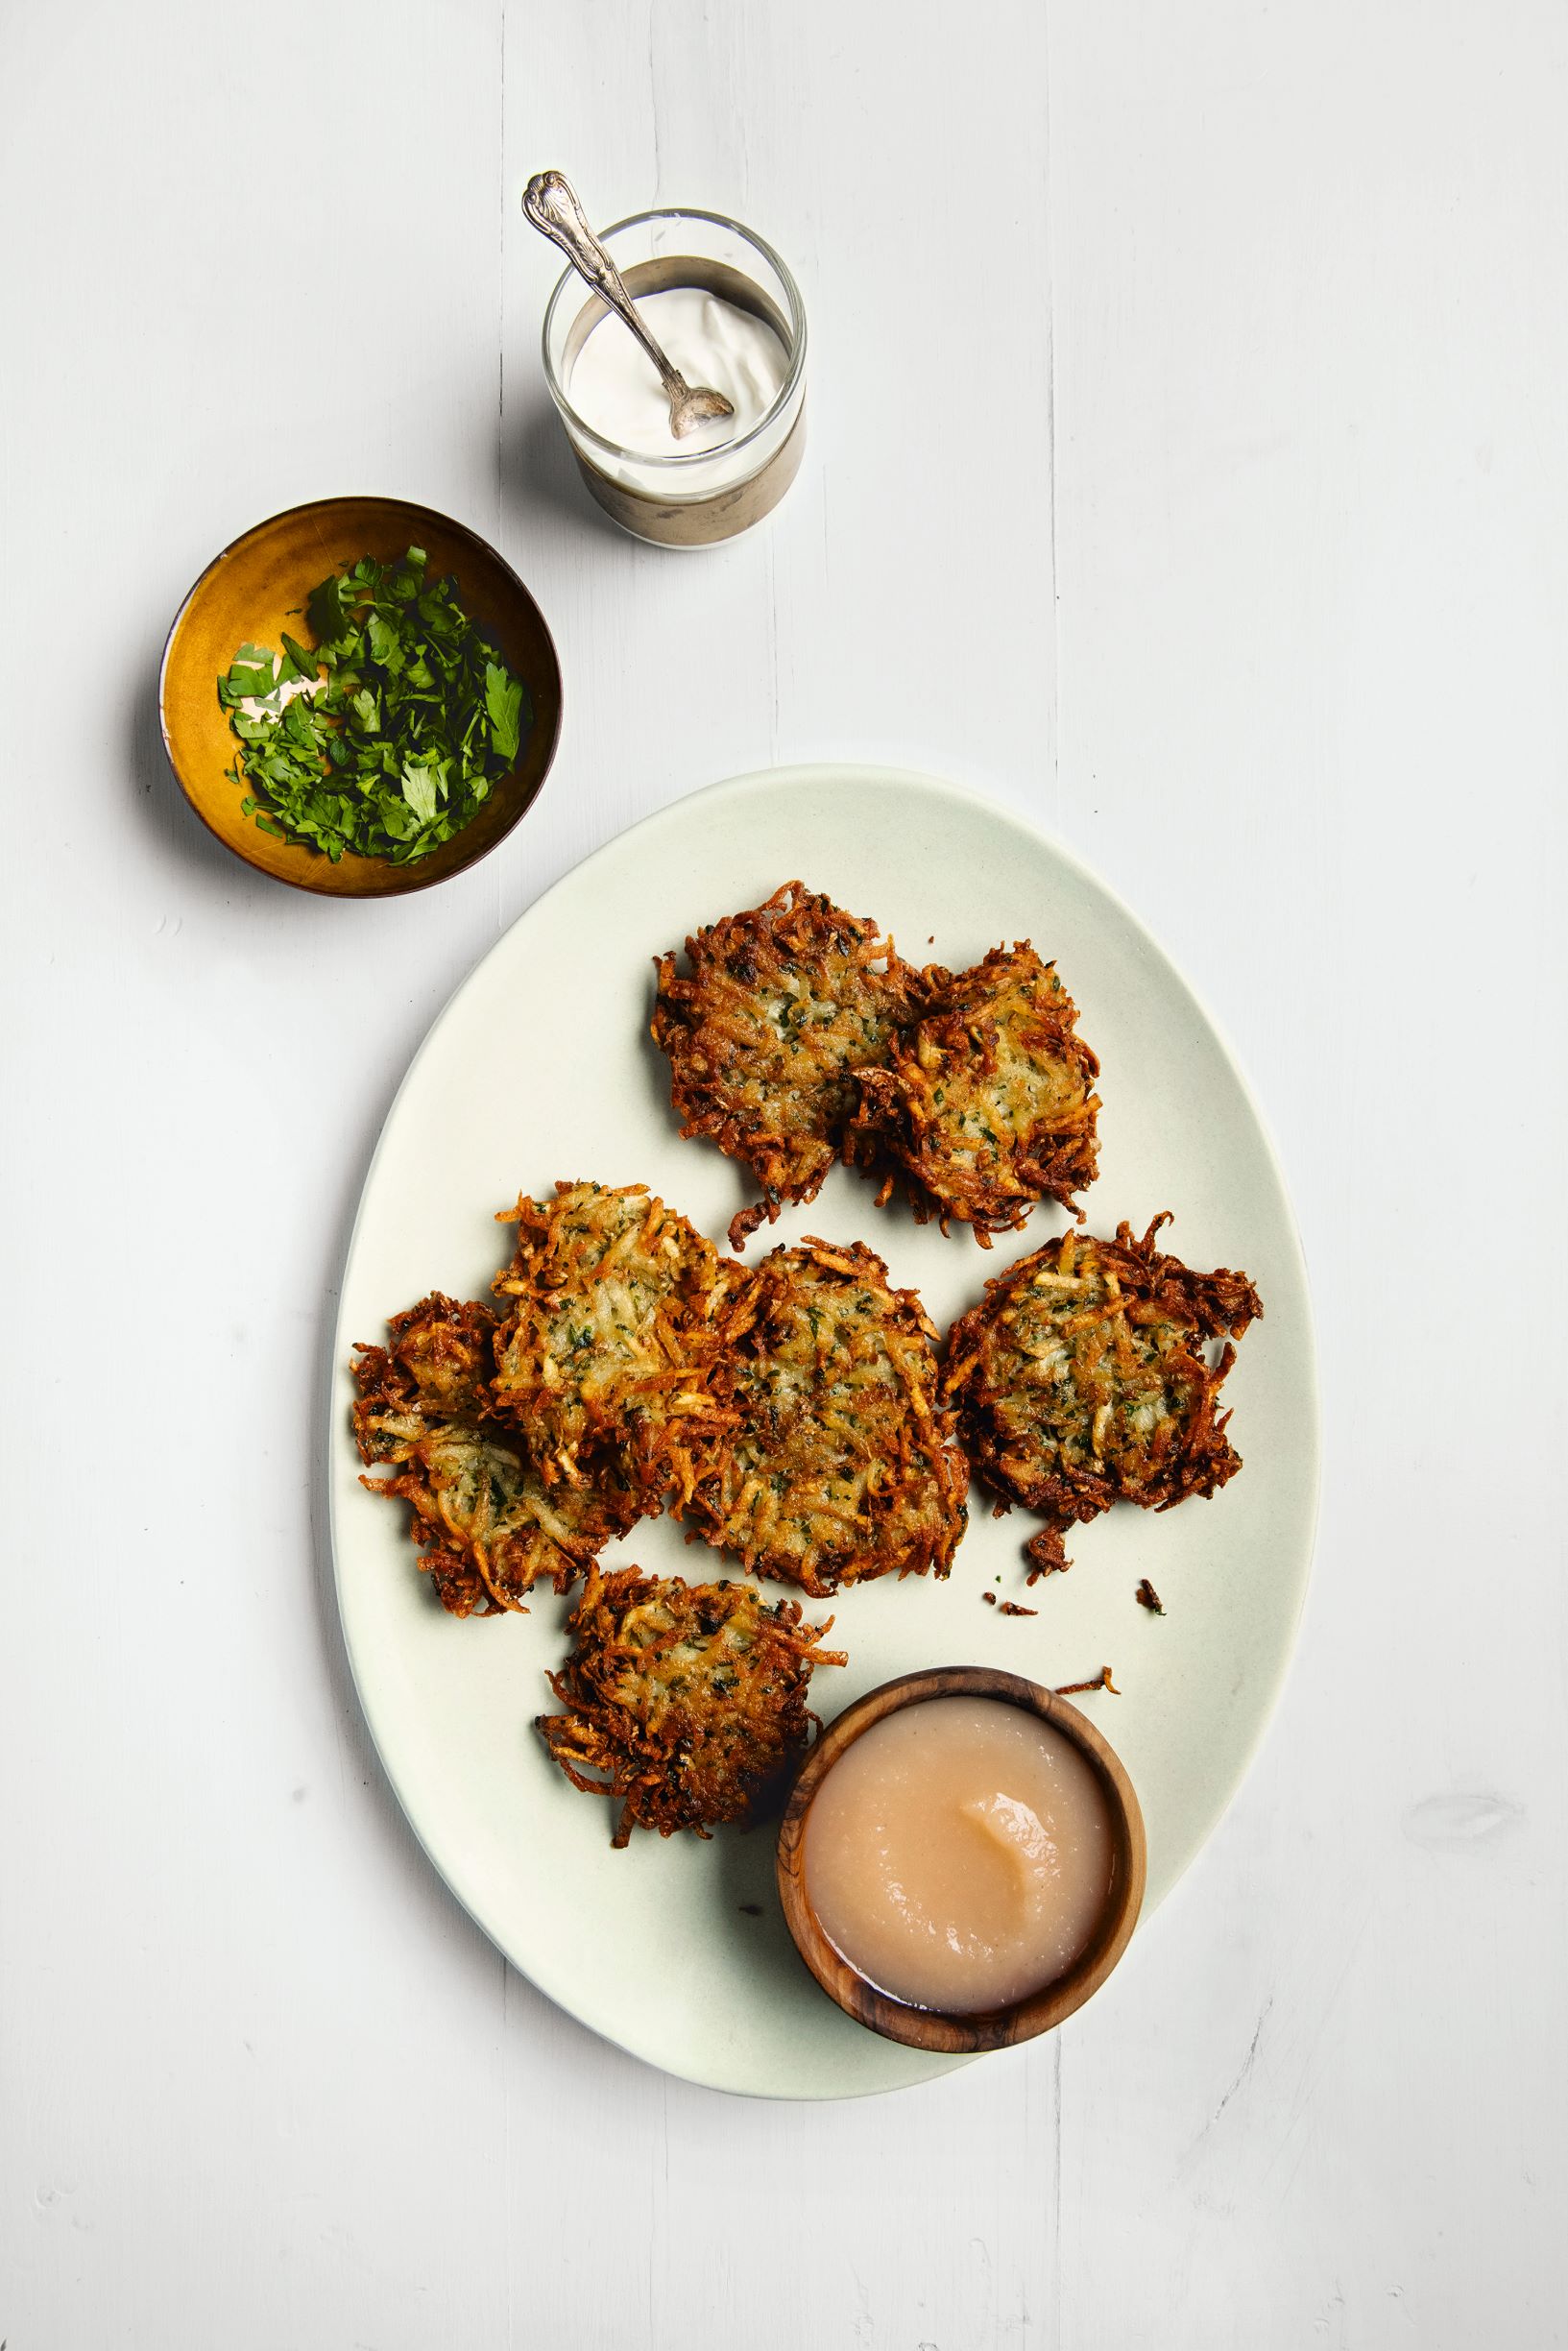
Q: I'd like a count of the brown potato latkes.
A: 7